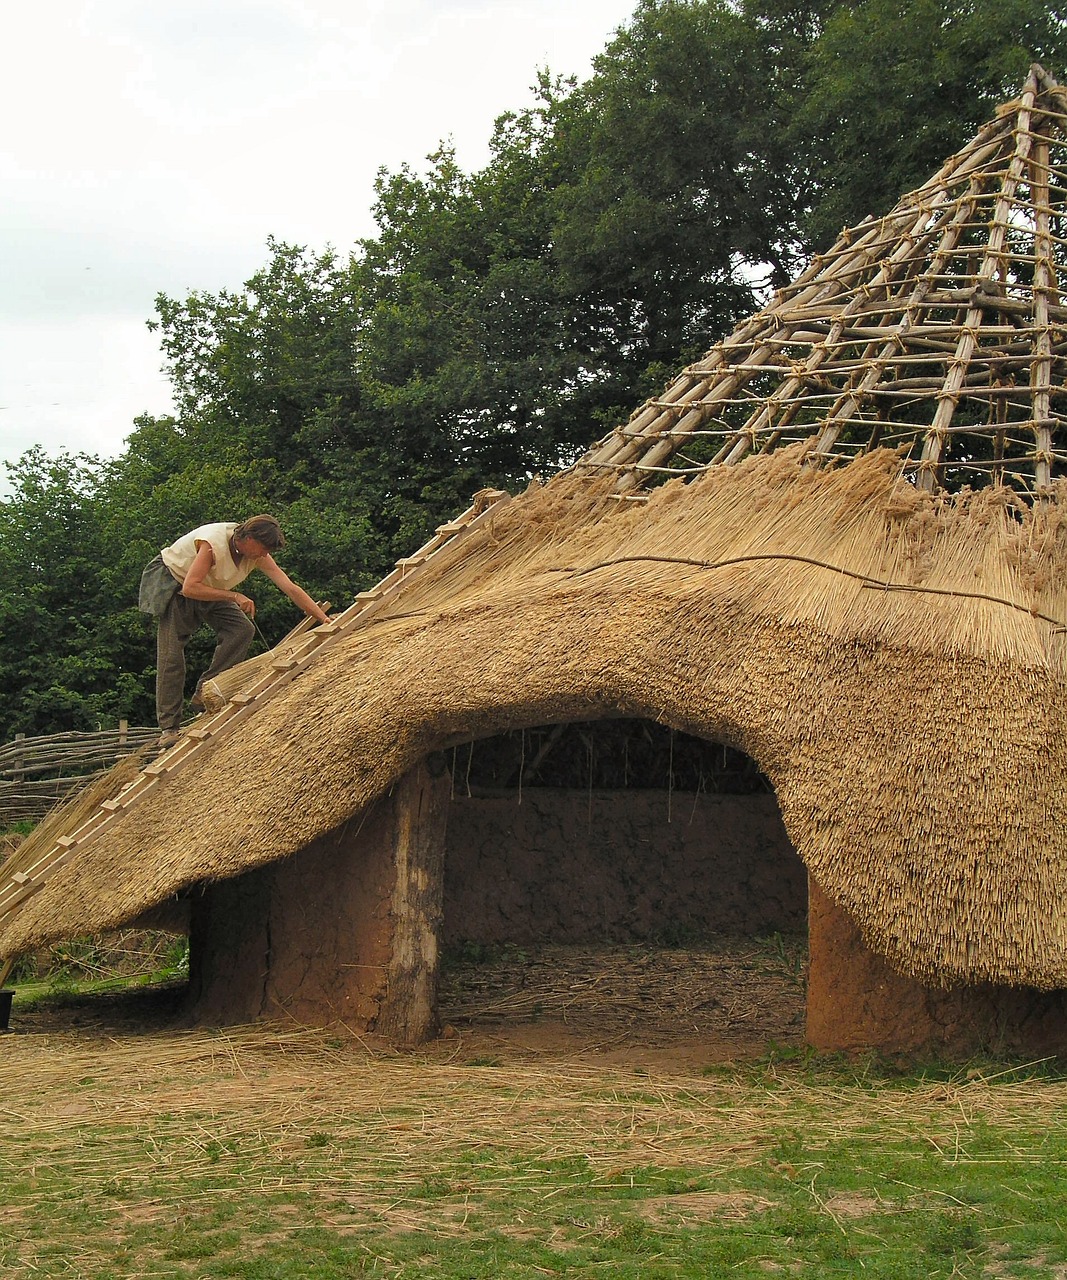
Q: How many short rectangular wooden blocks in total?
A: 12